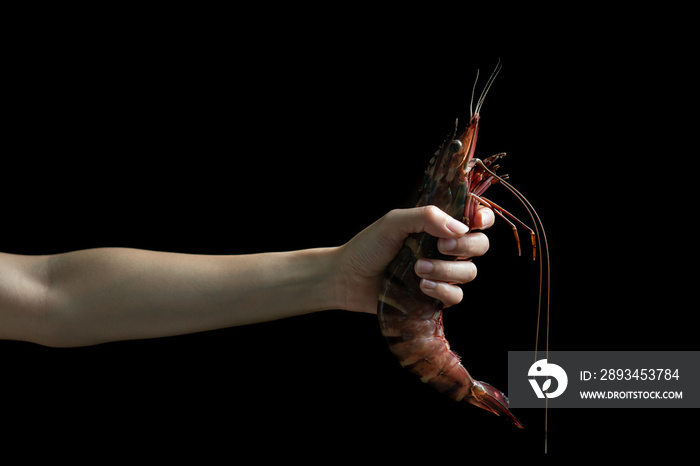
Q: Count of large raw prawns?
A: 1